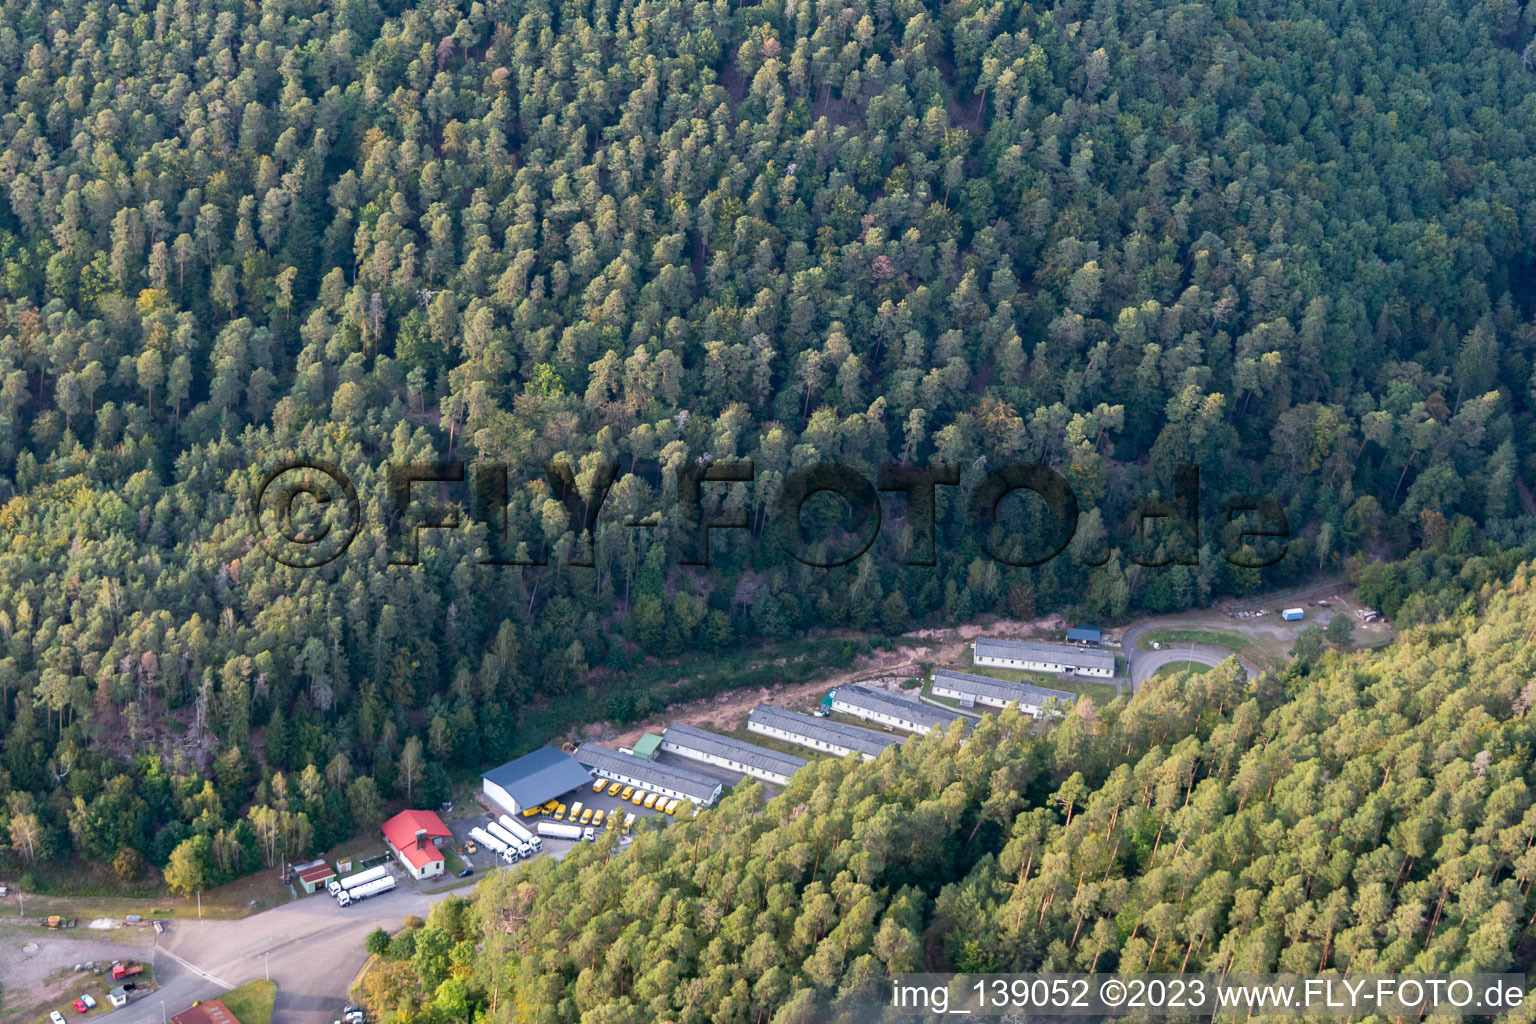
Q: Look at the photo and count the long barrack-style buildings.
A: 6